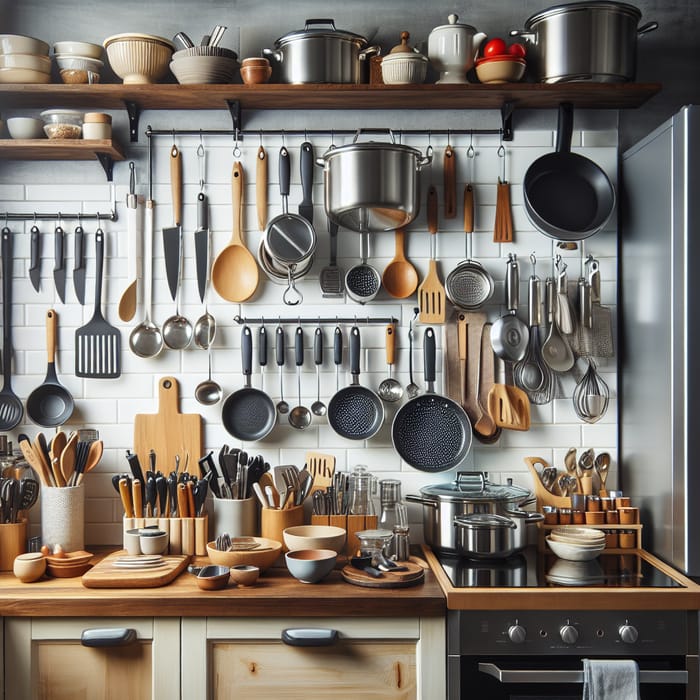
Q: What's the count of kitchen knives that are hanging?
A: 5